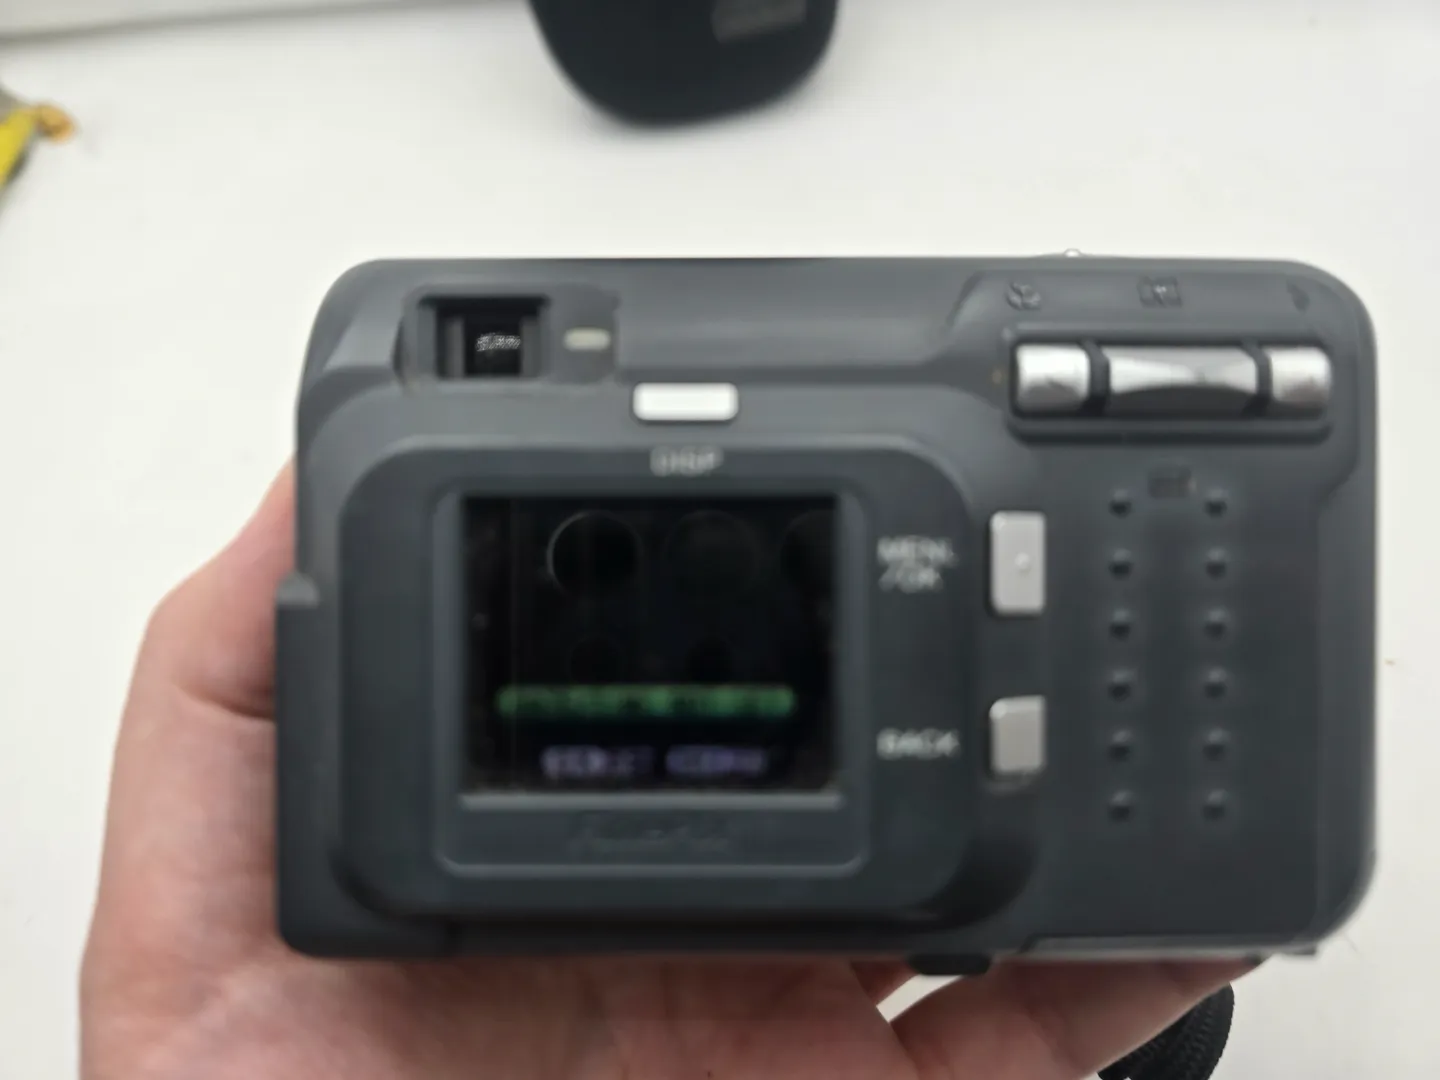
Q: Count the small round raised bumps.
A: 12